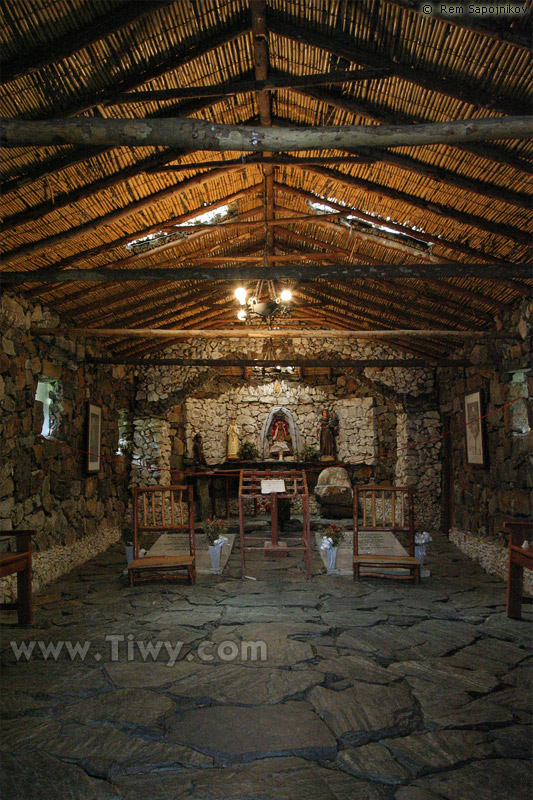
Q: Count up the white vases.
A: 4